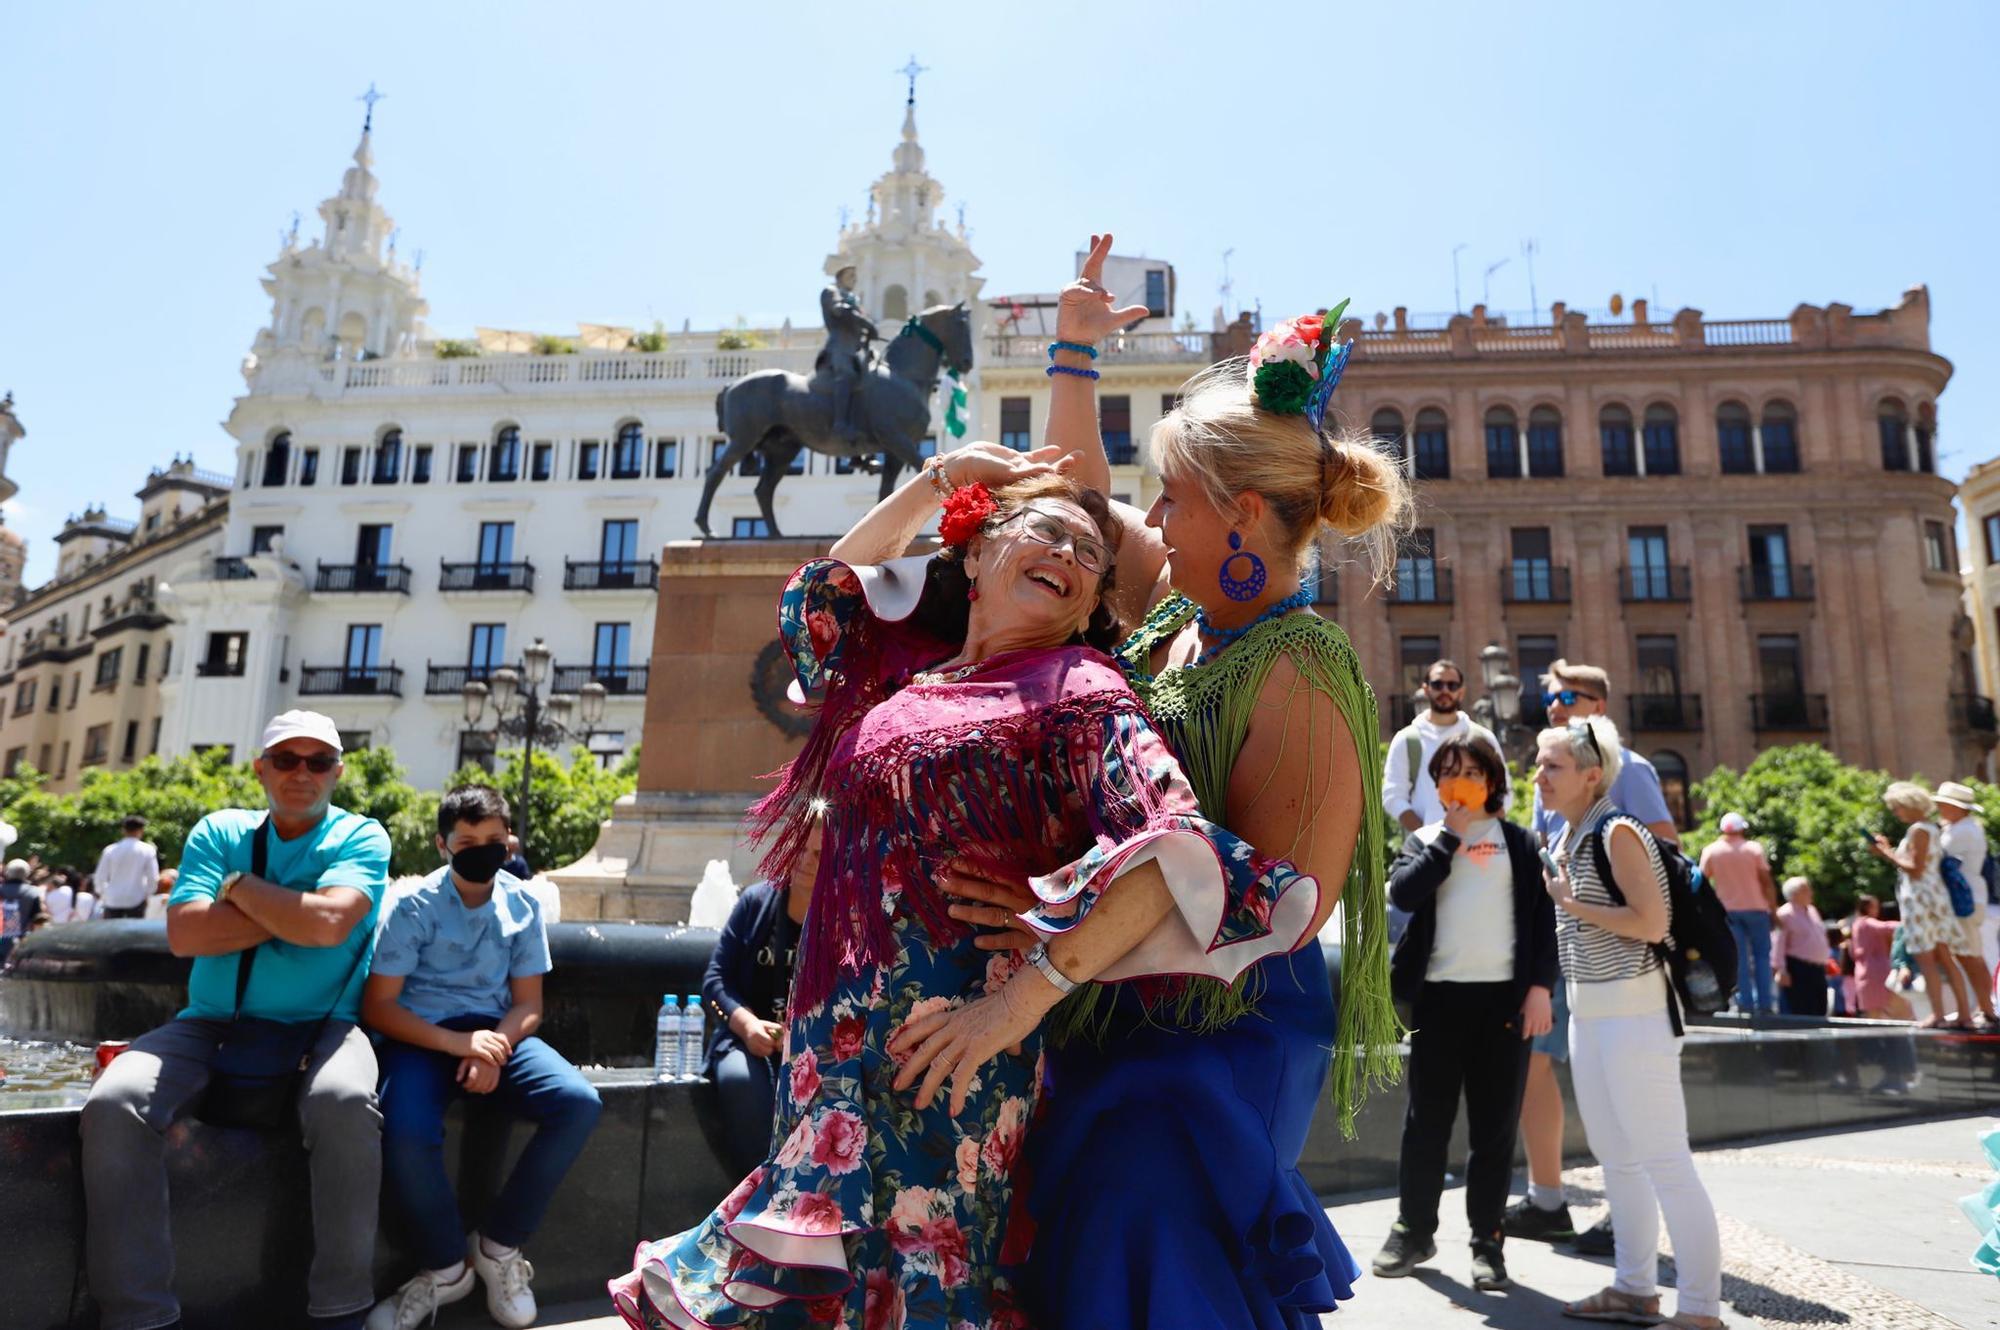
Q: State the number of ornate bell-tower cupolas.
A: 2